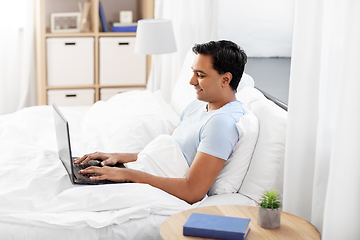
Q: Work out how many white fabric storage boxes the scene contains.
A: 4